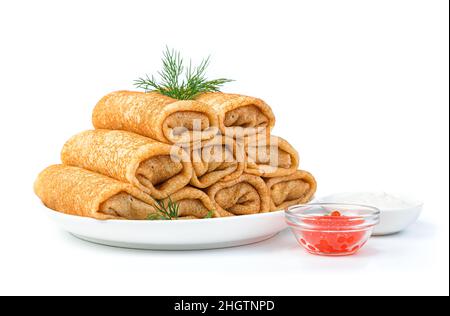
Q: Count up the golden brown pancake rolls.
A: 9